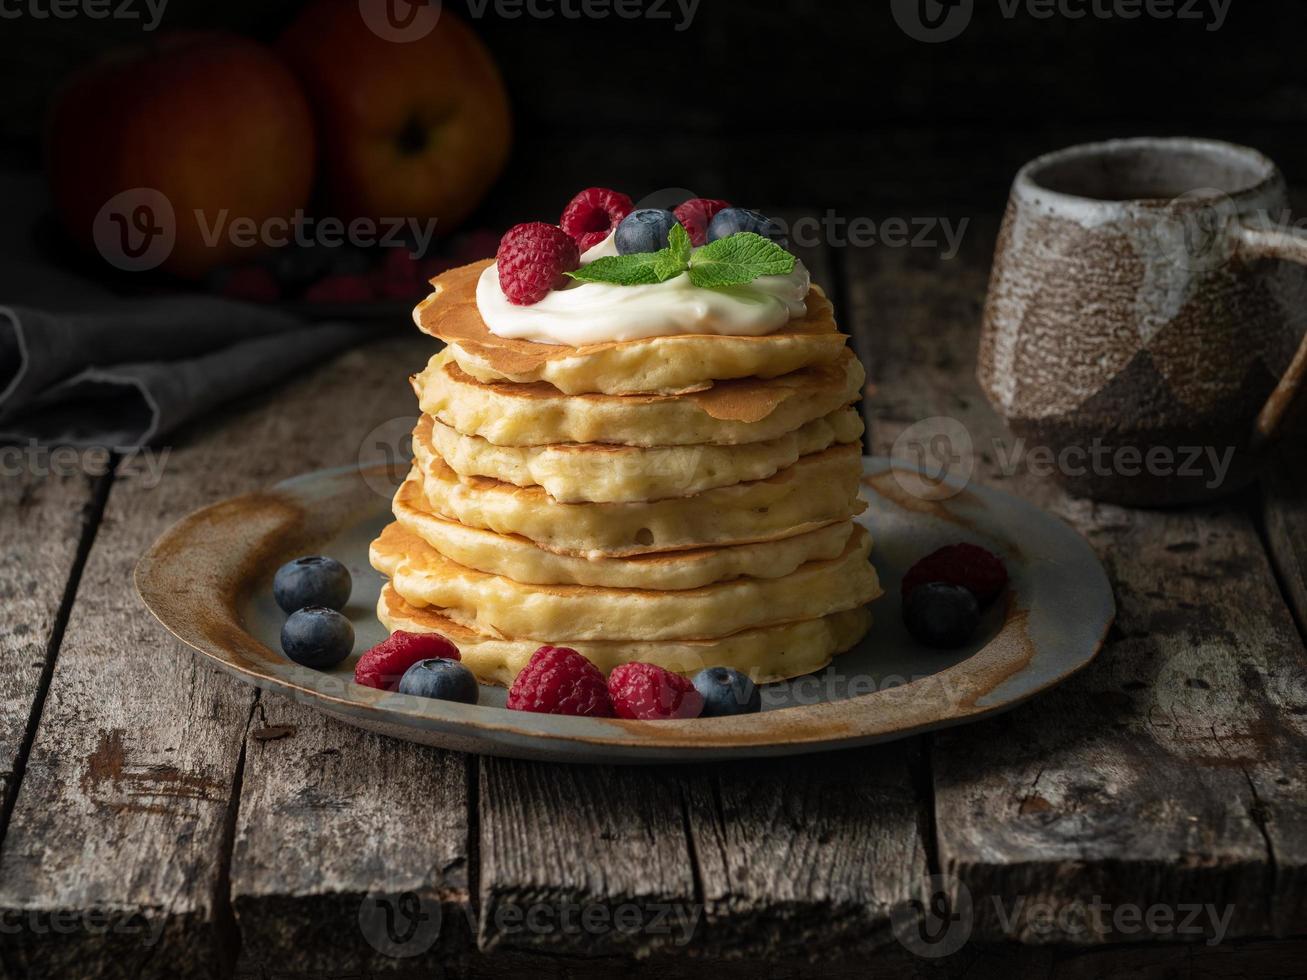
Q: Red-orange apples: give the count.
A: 2